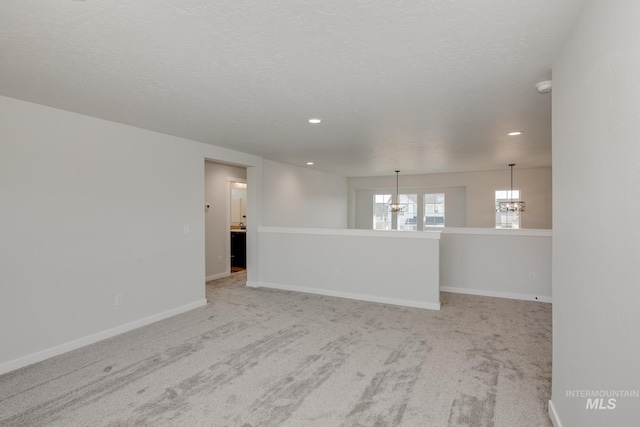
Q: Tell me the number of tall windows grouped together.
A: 3